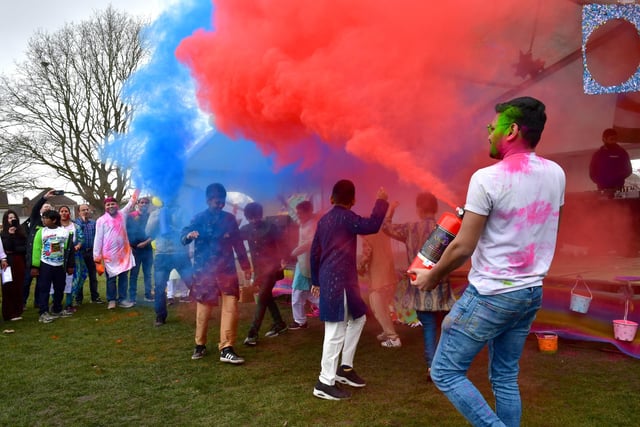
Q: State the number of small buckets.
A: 3